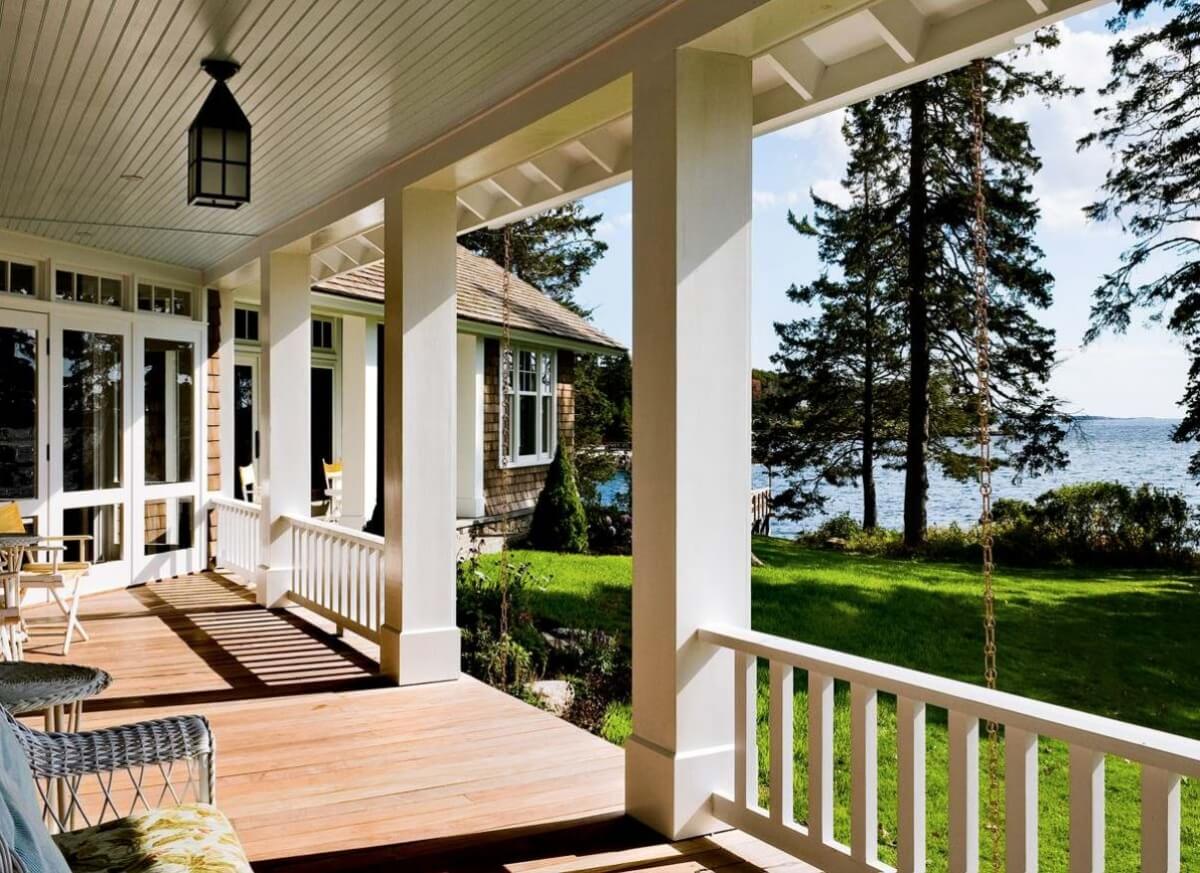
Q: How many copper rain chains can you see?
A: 2